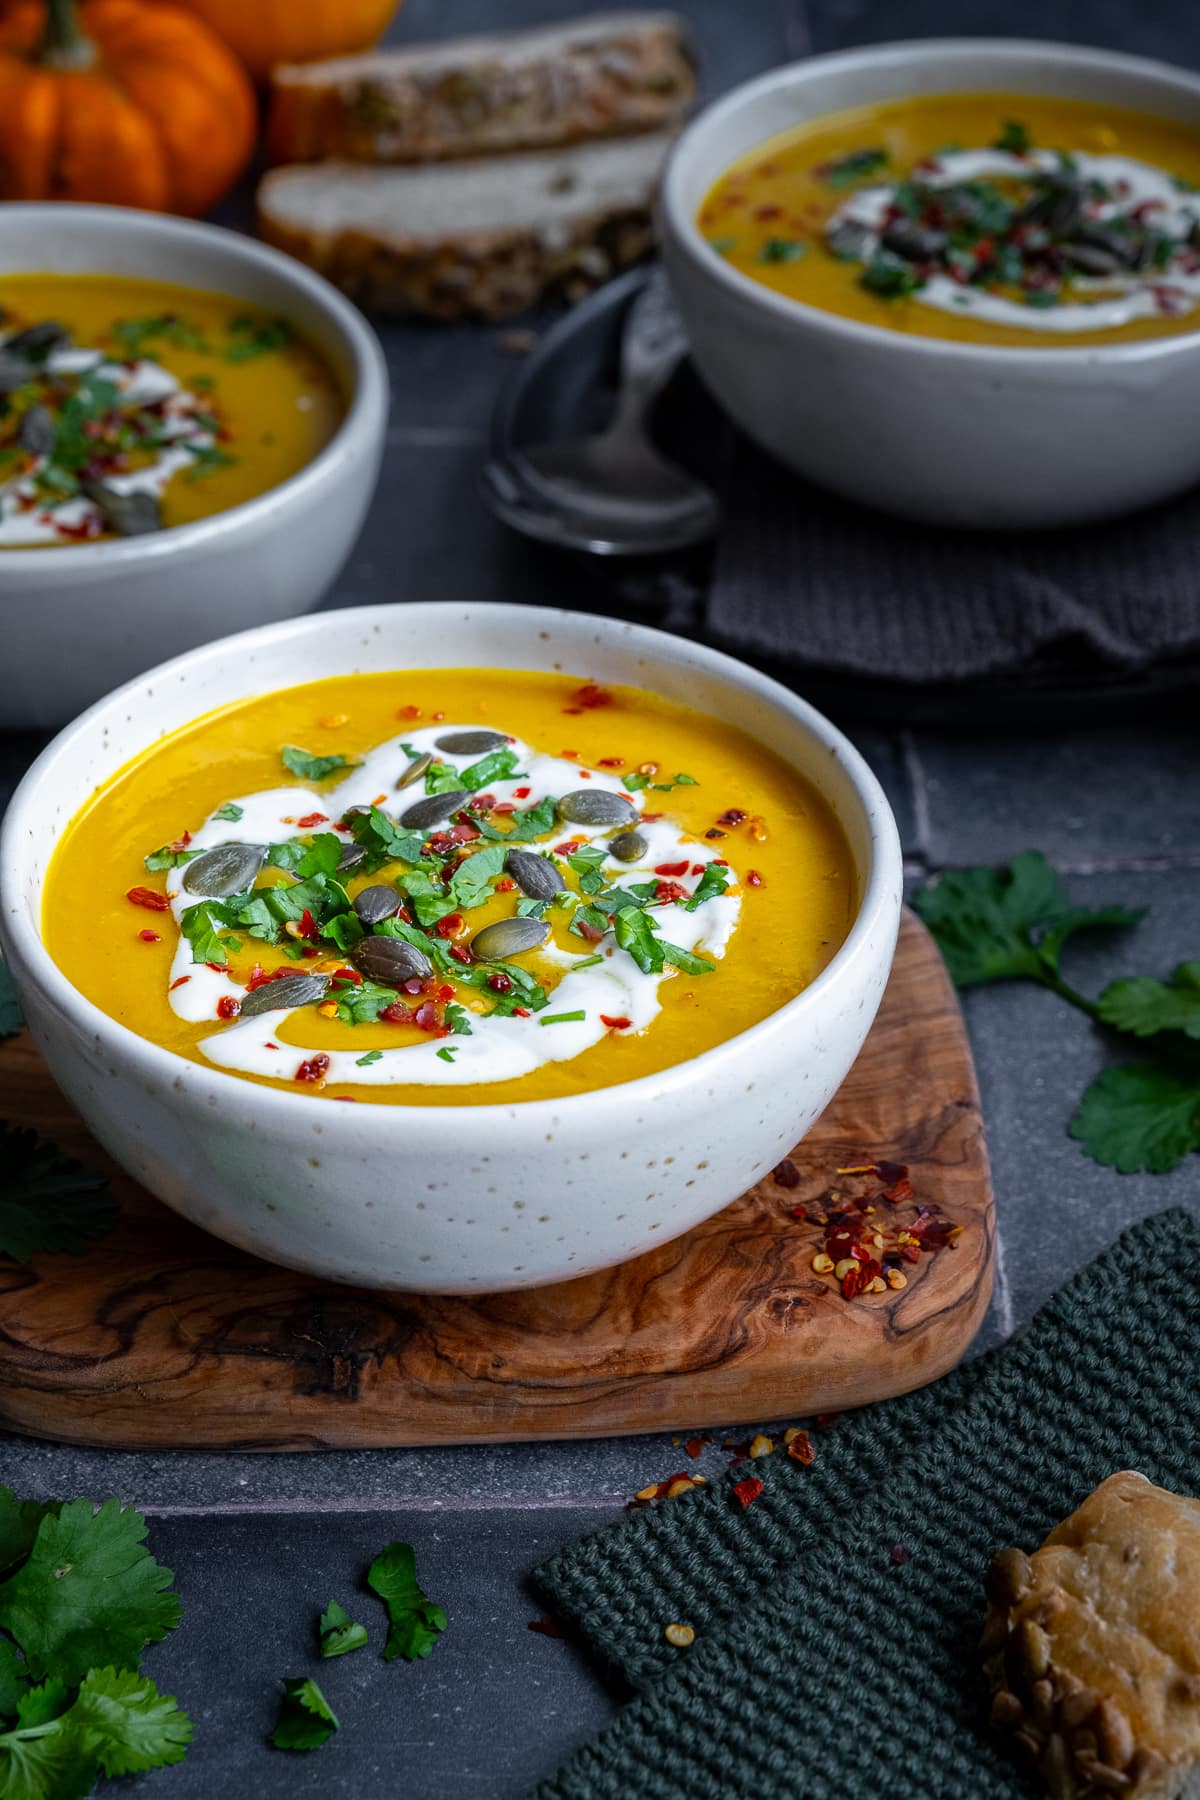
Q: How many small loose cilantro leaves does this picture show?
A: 3